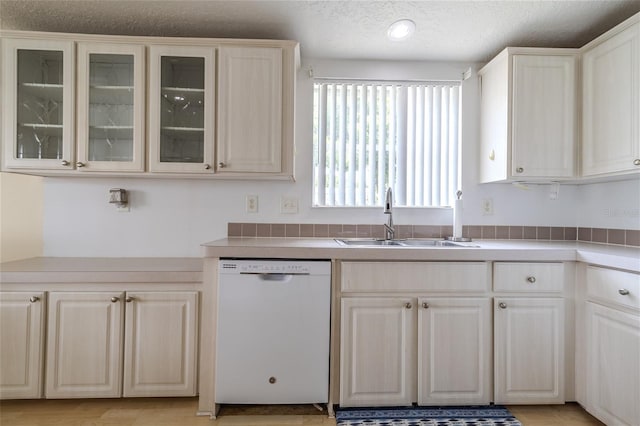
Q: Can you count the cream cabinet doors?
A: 13